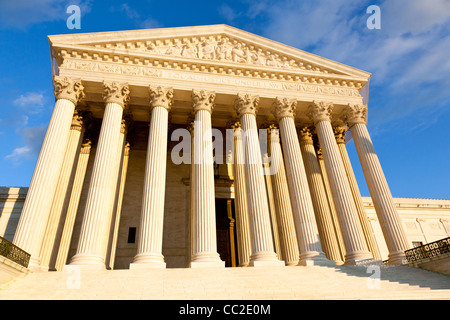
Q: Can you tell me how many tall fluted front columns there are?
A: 8